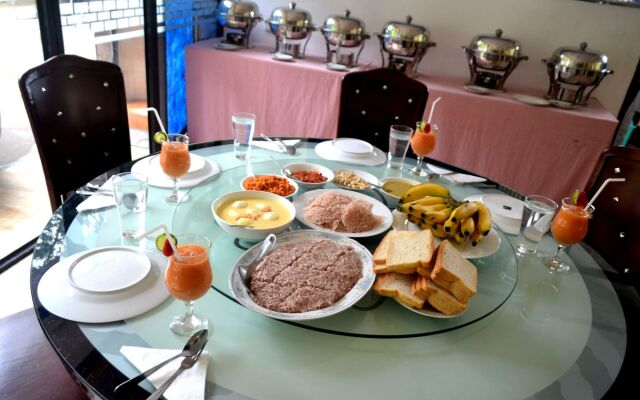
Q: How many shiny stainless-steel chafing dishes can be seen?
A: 6